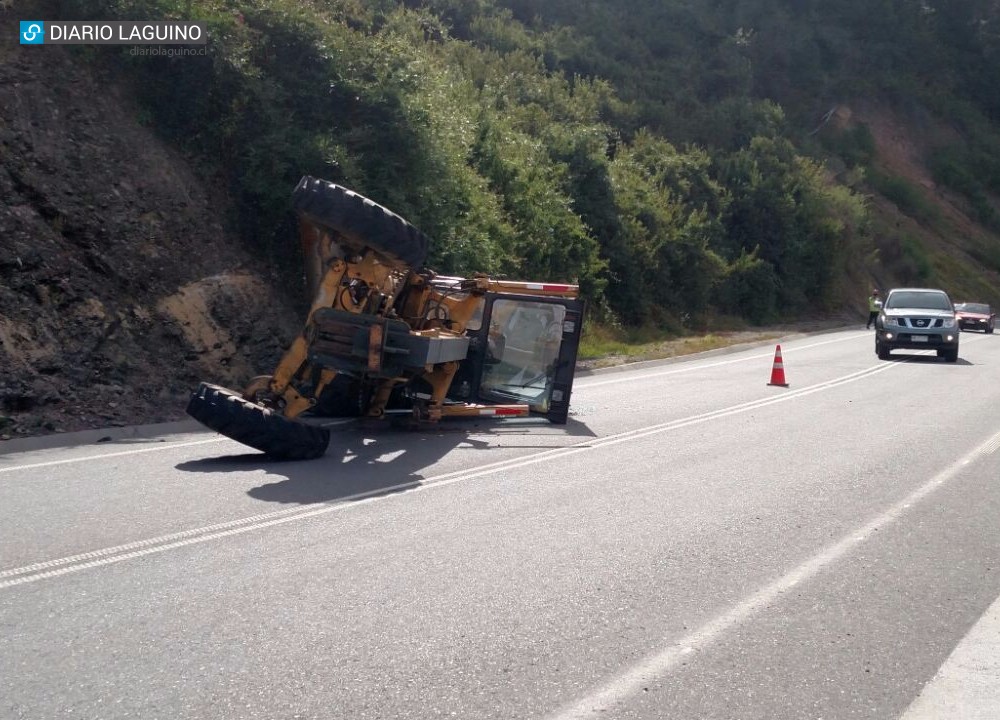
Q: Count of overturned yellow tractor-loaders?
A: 1